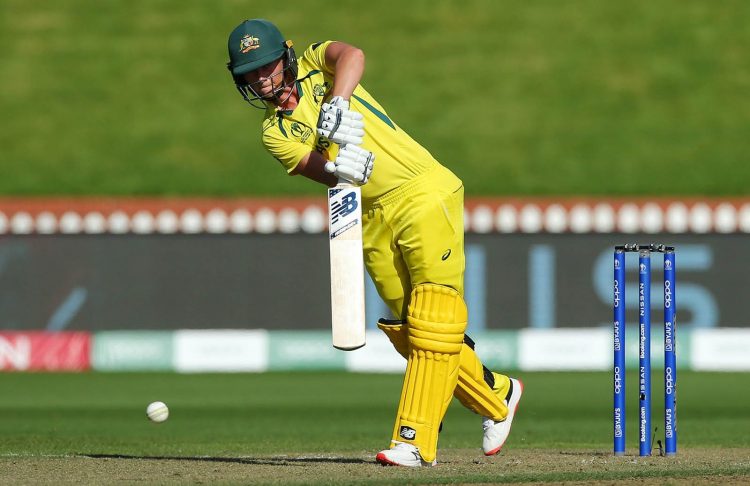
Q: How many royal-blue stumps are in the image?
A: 3